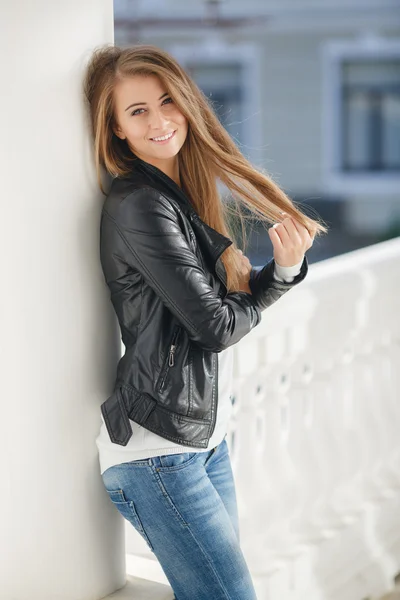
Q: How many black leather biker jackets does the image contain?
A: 1